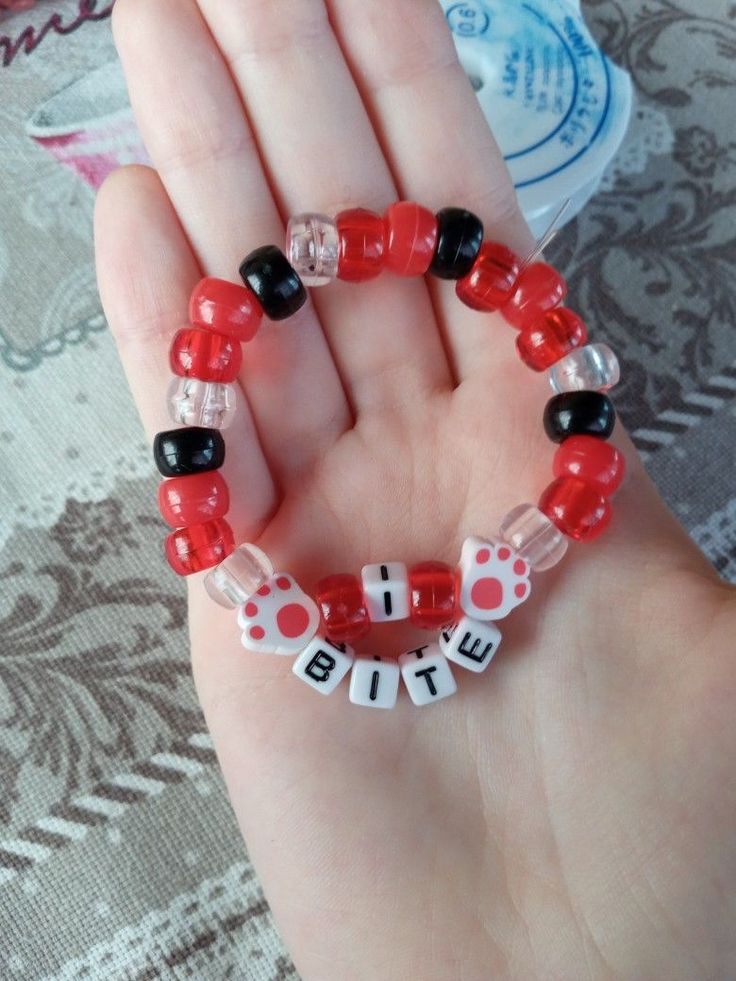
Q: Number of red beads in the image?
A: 13